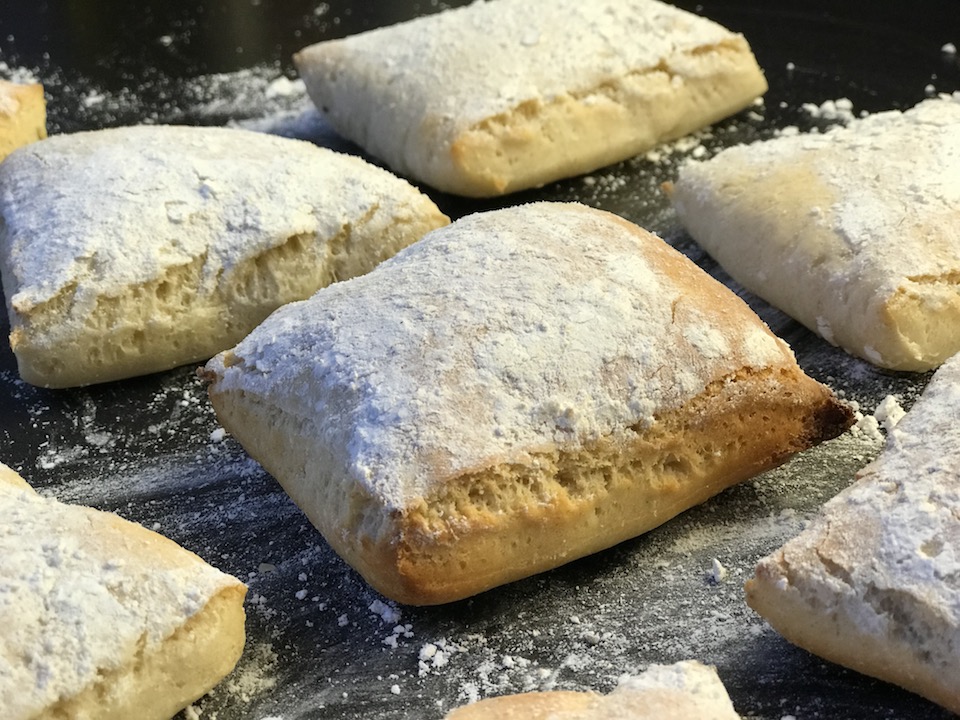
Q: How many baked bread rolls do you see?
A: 8